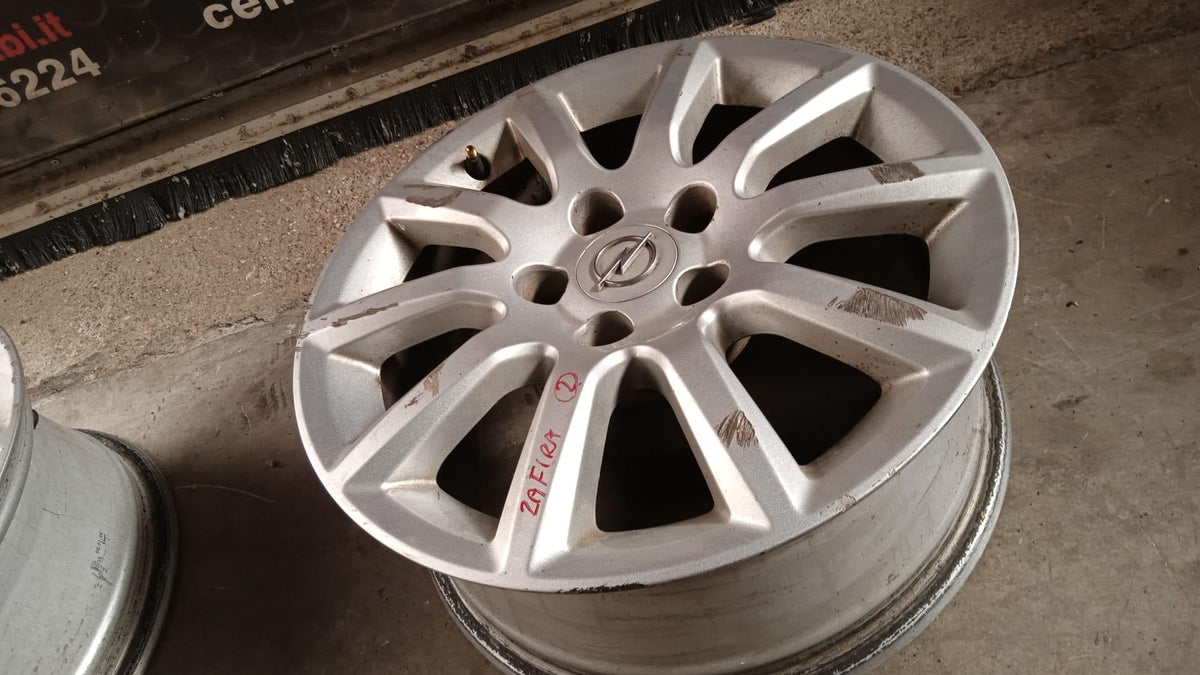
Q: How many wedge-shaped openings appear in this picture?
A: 10